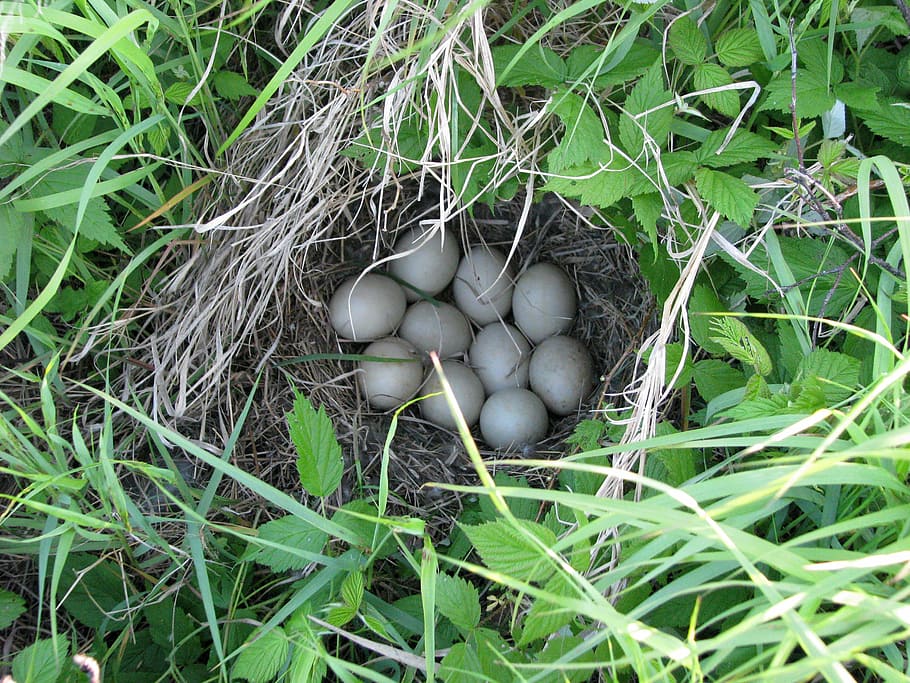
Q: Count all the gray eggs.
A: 10